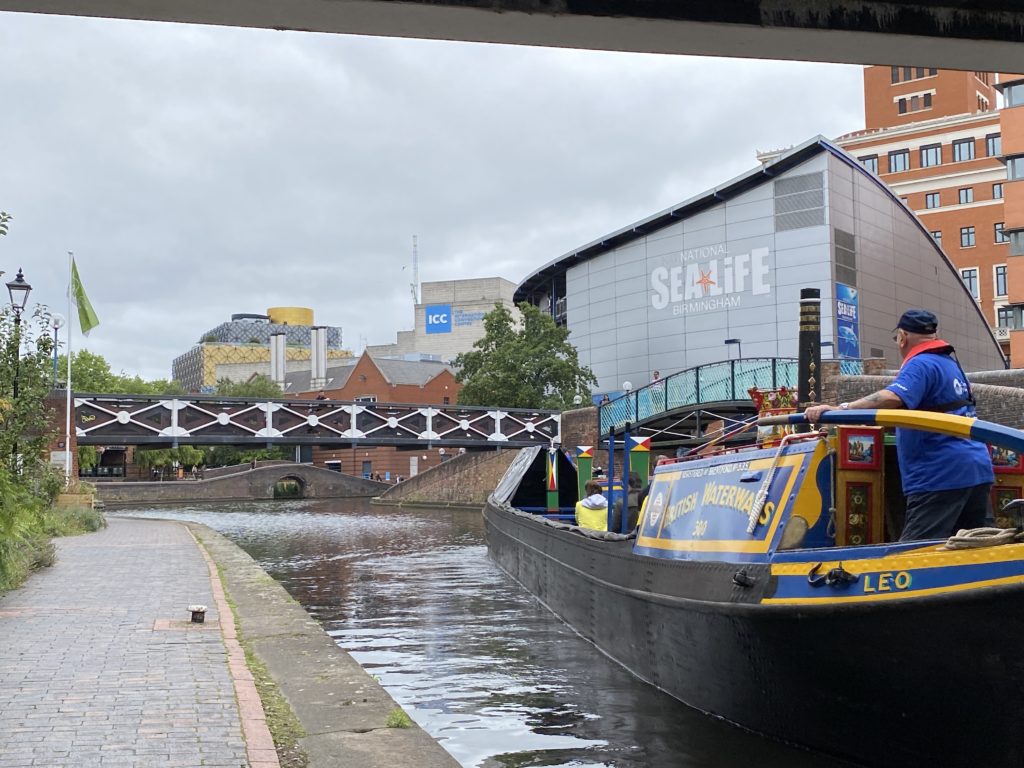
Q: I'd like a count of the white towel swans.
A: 0